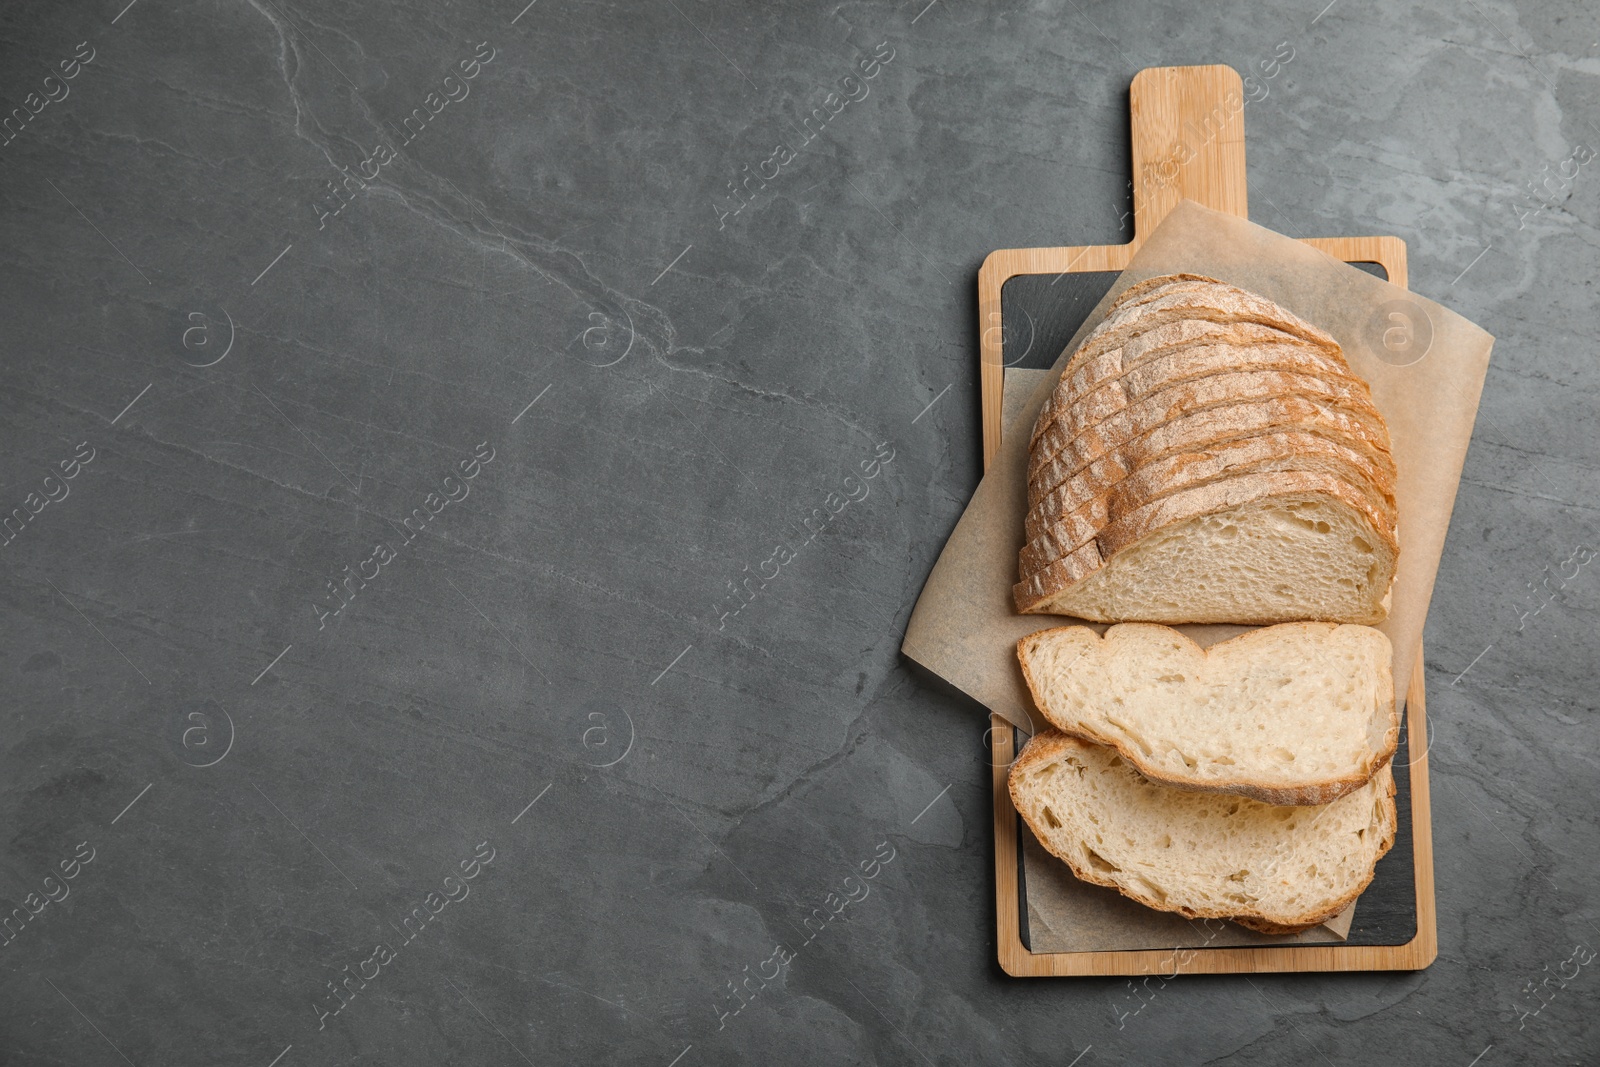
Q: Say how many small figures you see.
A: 0